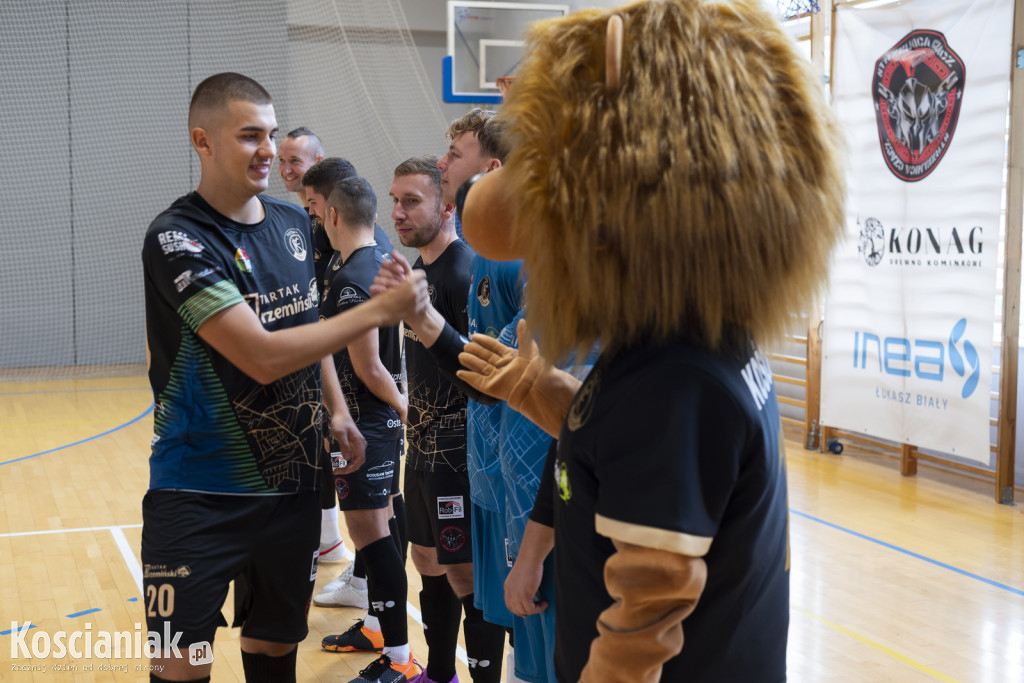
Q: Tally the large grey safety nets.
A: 1